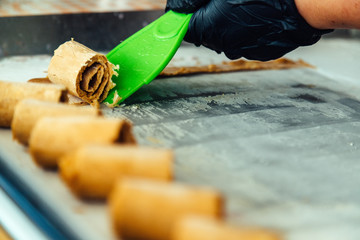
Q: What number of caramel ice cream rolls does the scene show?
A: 7